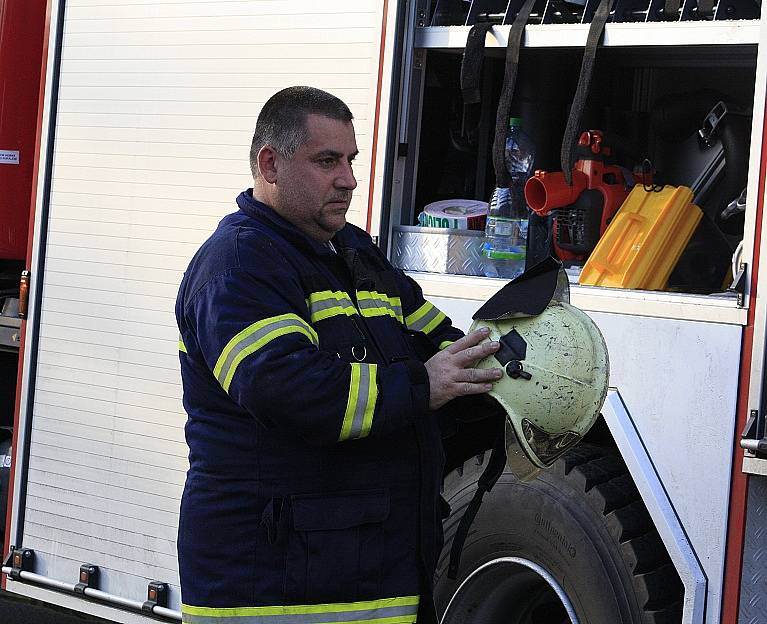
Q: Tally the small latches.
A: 3